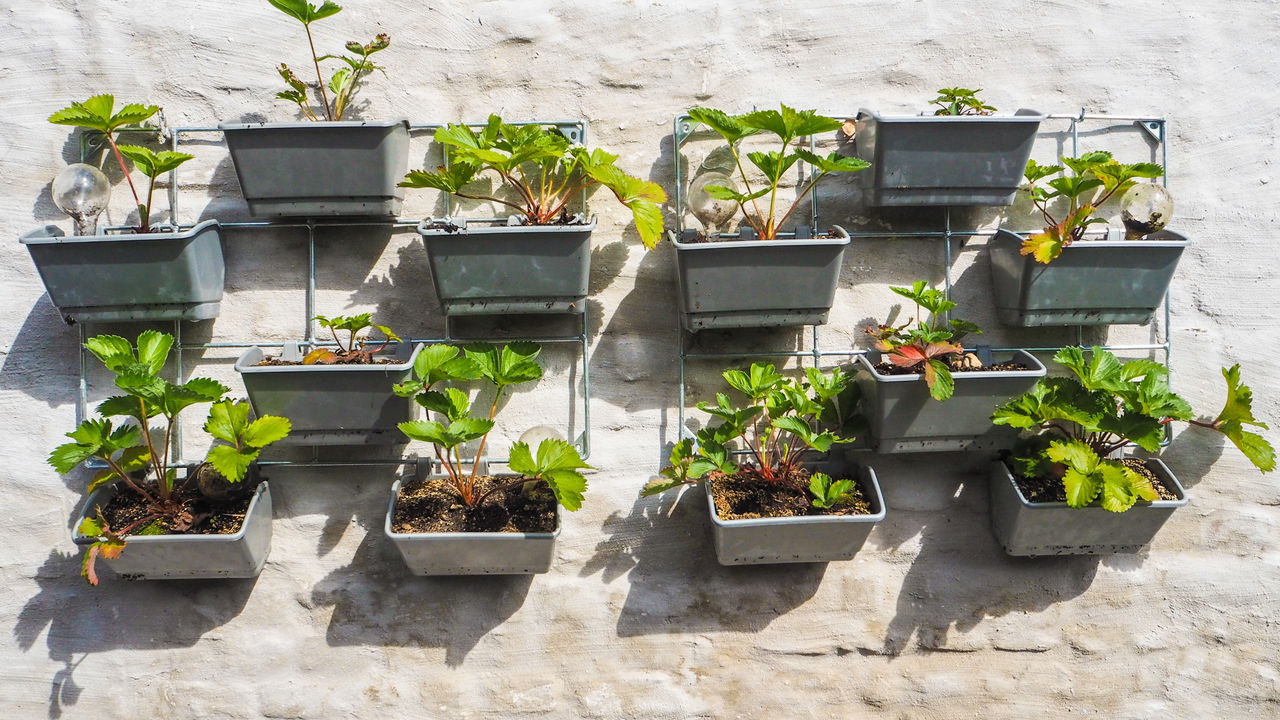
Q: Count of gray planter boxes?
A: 12